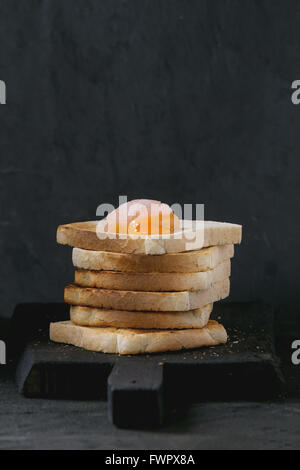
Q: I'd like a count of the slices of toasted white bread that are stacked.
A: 6